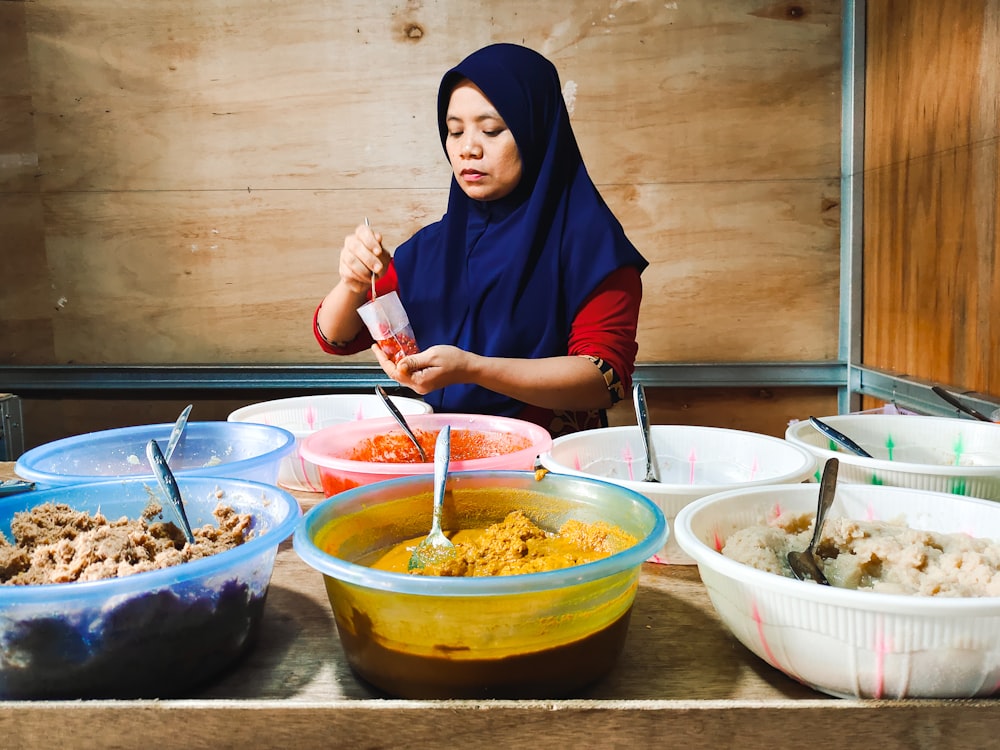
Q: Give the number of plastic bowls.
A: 8